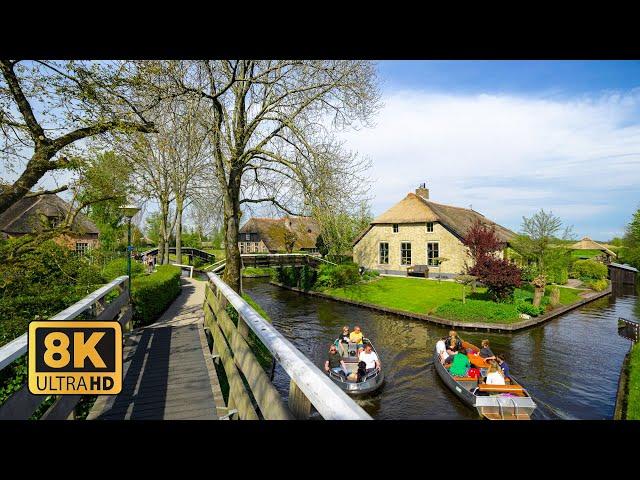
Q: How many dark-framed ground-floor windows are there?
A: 3